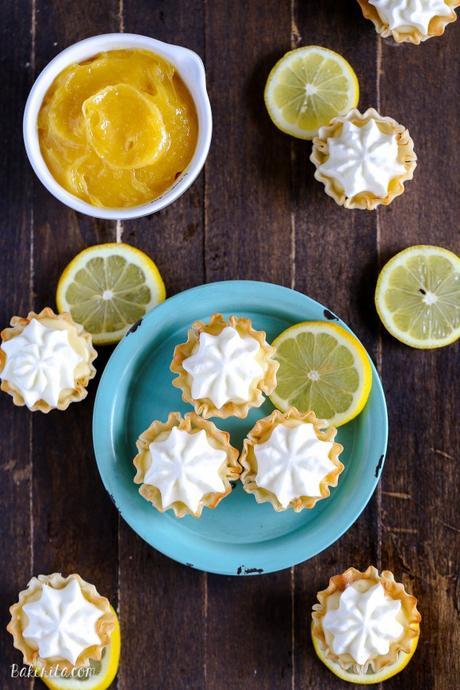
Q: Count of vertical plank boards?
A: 6